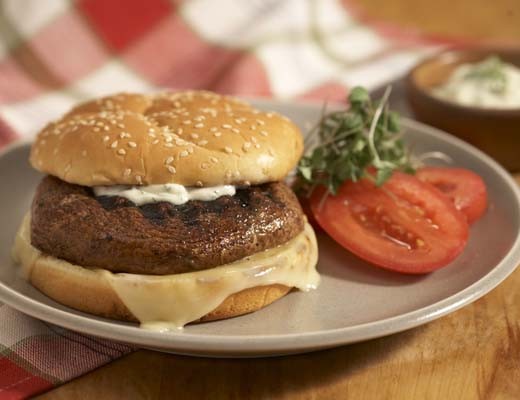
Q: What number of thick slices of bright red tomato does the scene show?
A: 2